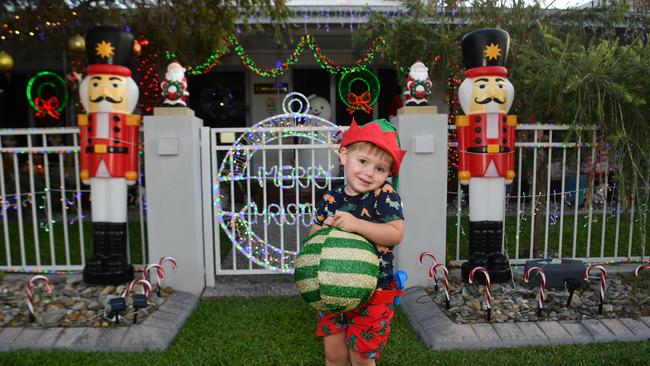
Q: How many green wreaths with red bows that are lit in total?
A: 2